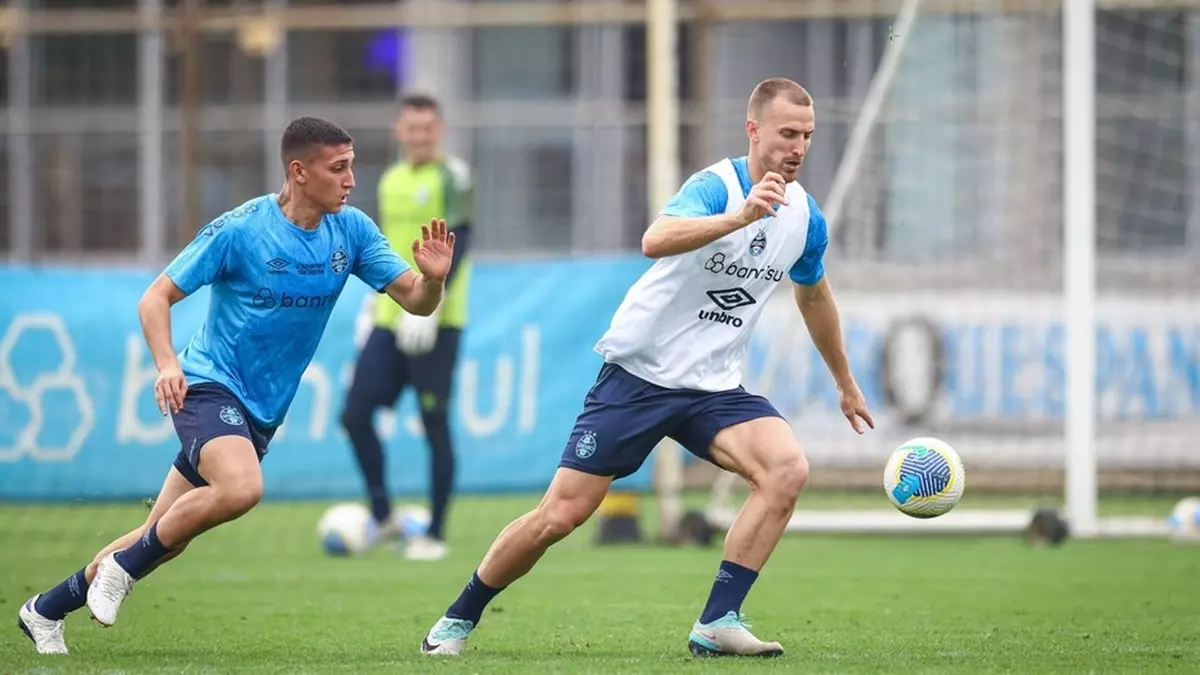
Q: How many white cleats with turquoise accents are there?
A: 2